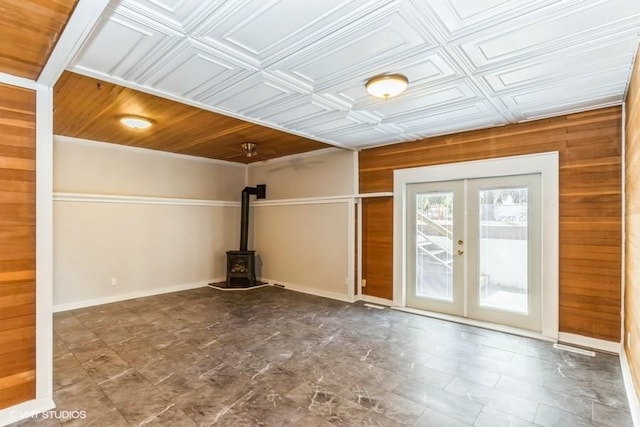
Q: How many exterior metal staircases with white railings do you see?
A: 1